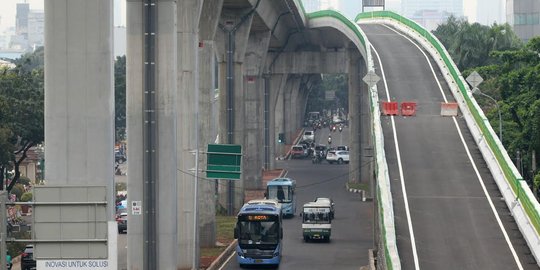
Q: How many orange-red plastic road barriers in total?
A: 3